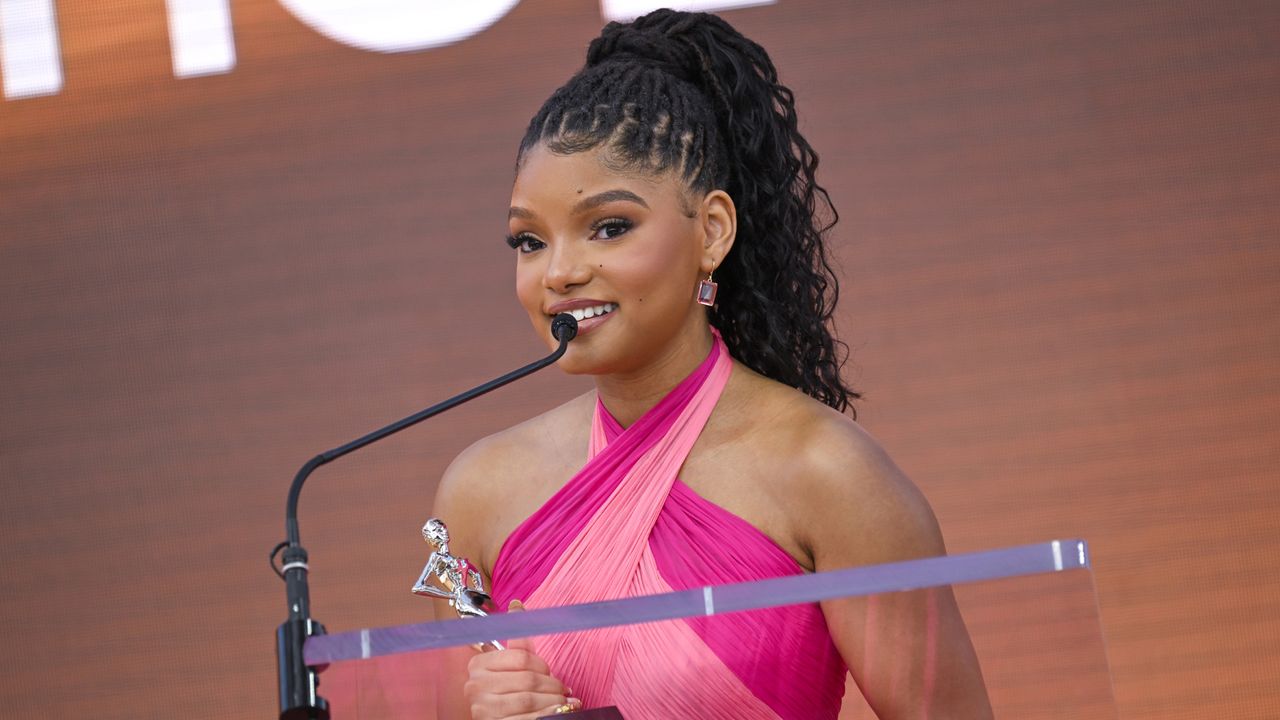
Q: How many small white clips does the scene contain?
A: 3